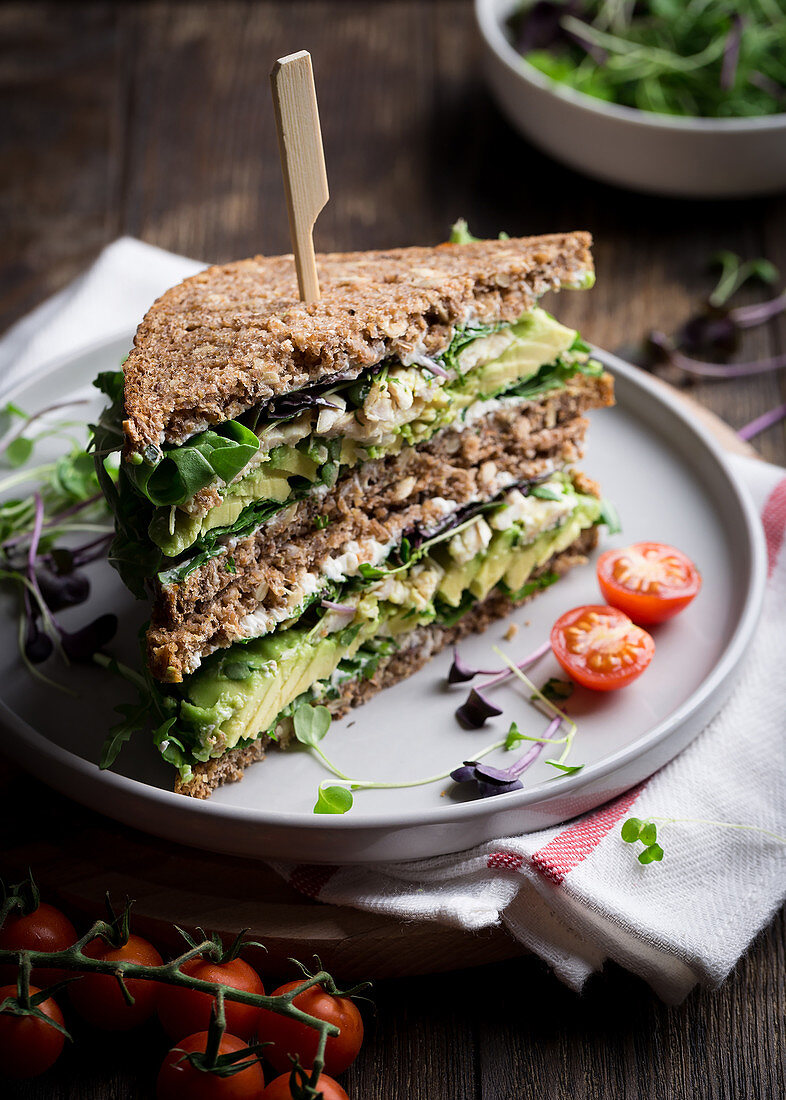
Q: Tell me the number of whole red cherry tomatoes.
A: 7